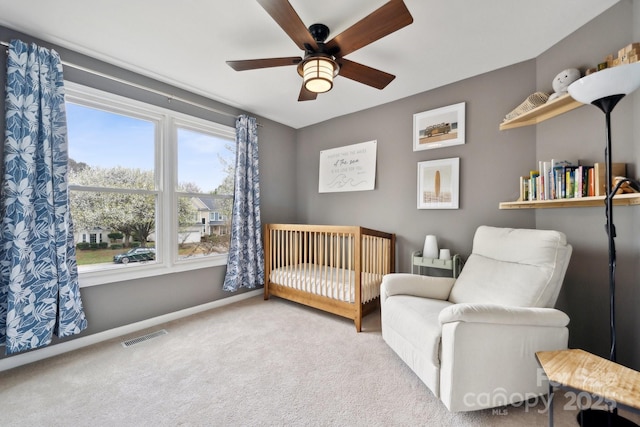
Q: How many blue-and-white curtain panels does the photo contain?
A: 2